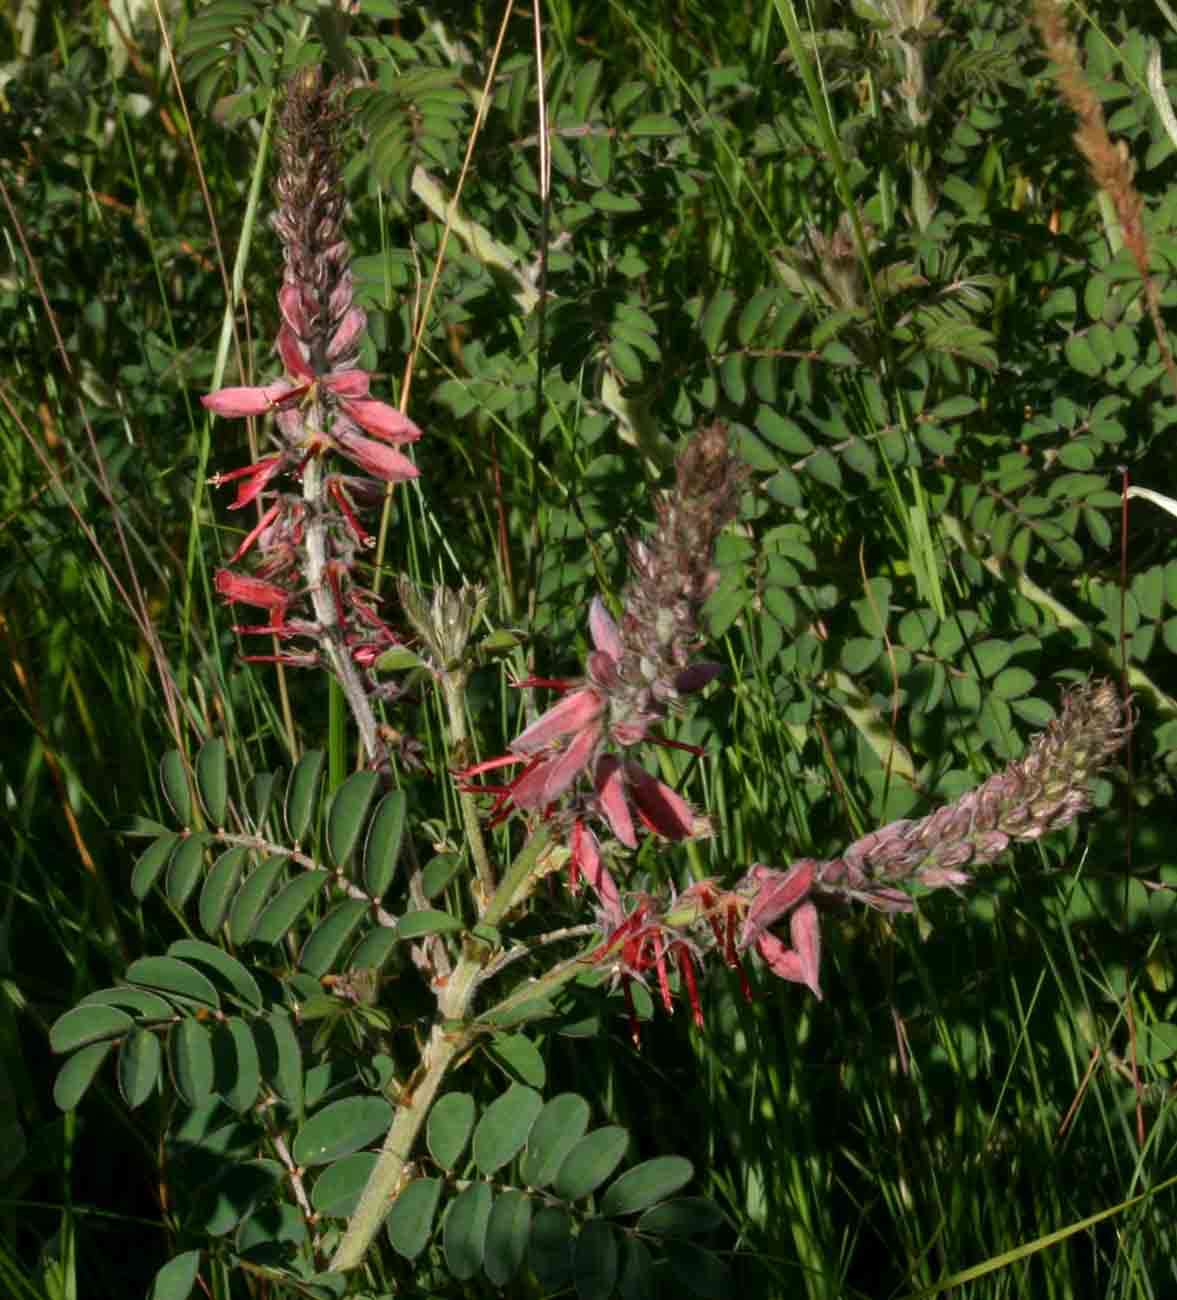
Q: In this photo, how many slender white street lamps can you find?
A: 0